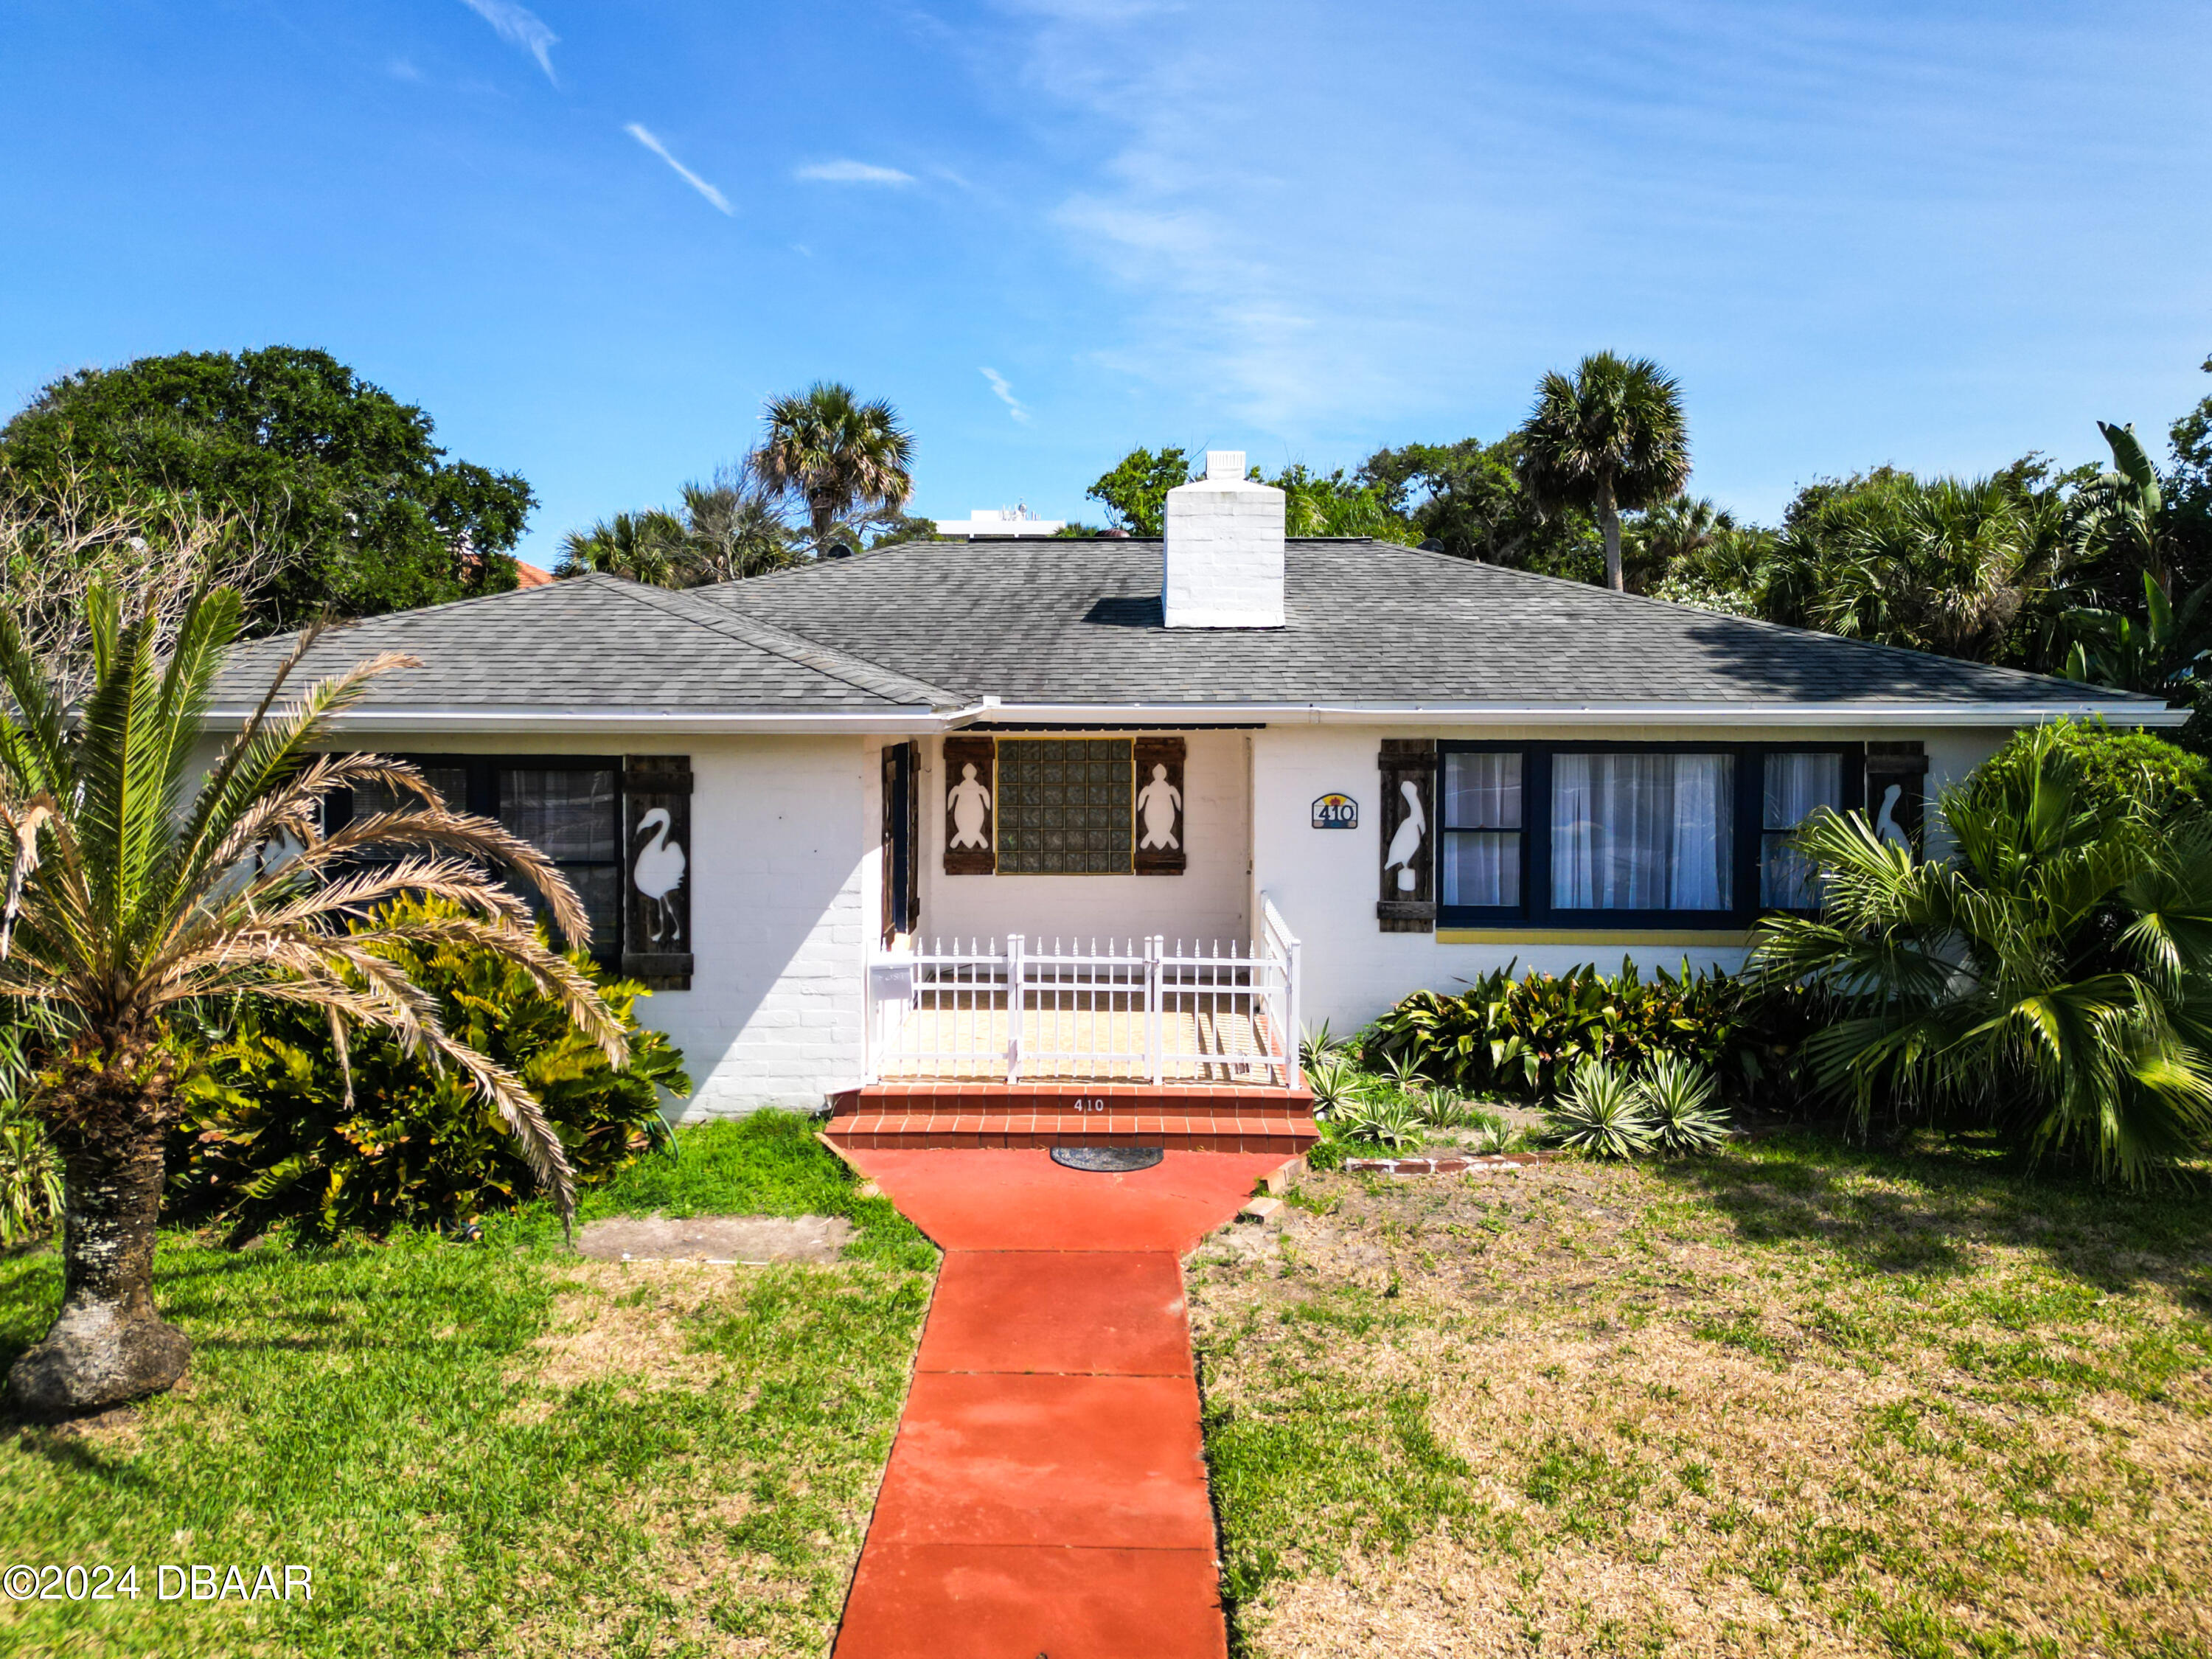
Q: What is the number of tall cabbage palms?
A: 2